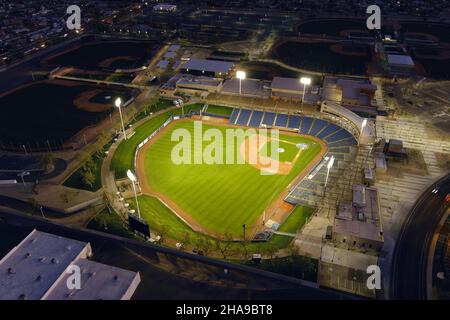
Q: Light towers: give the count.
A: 6